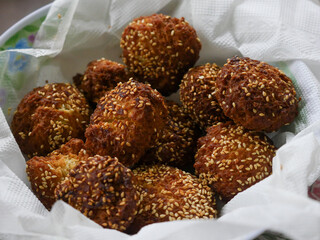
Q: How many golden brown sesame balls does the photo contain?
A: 11